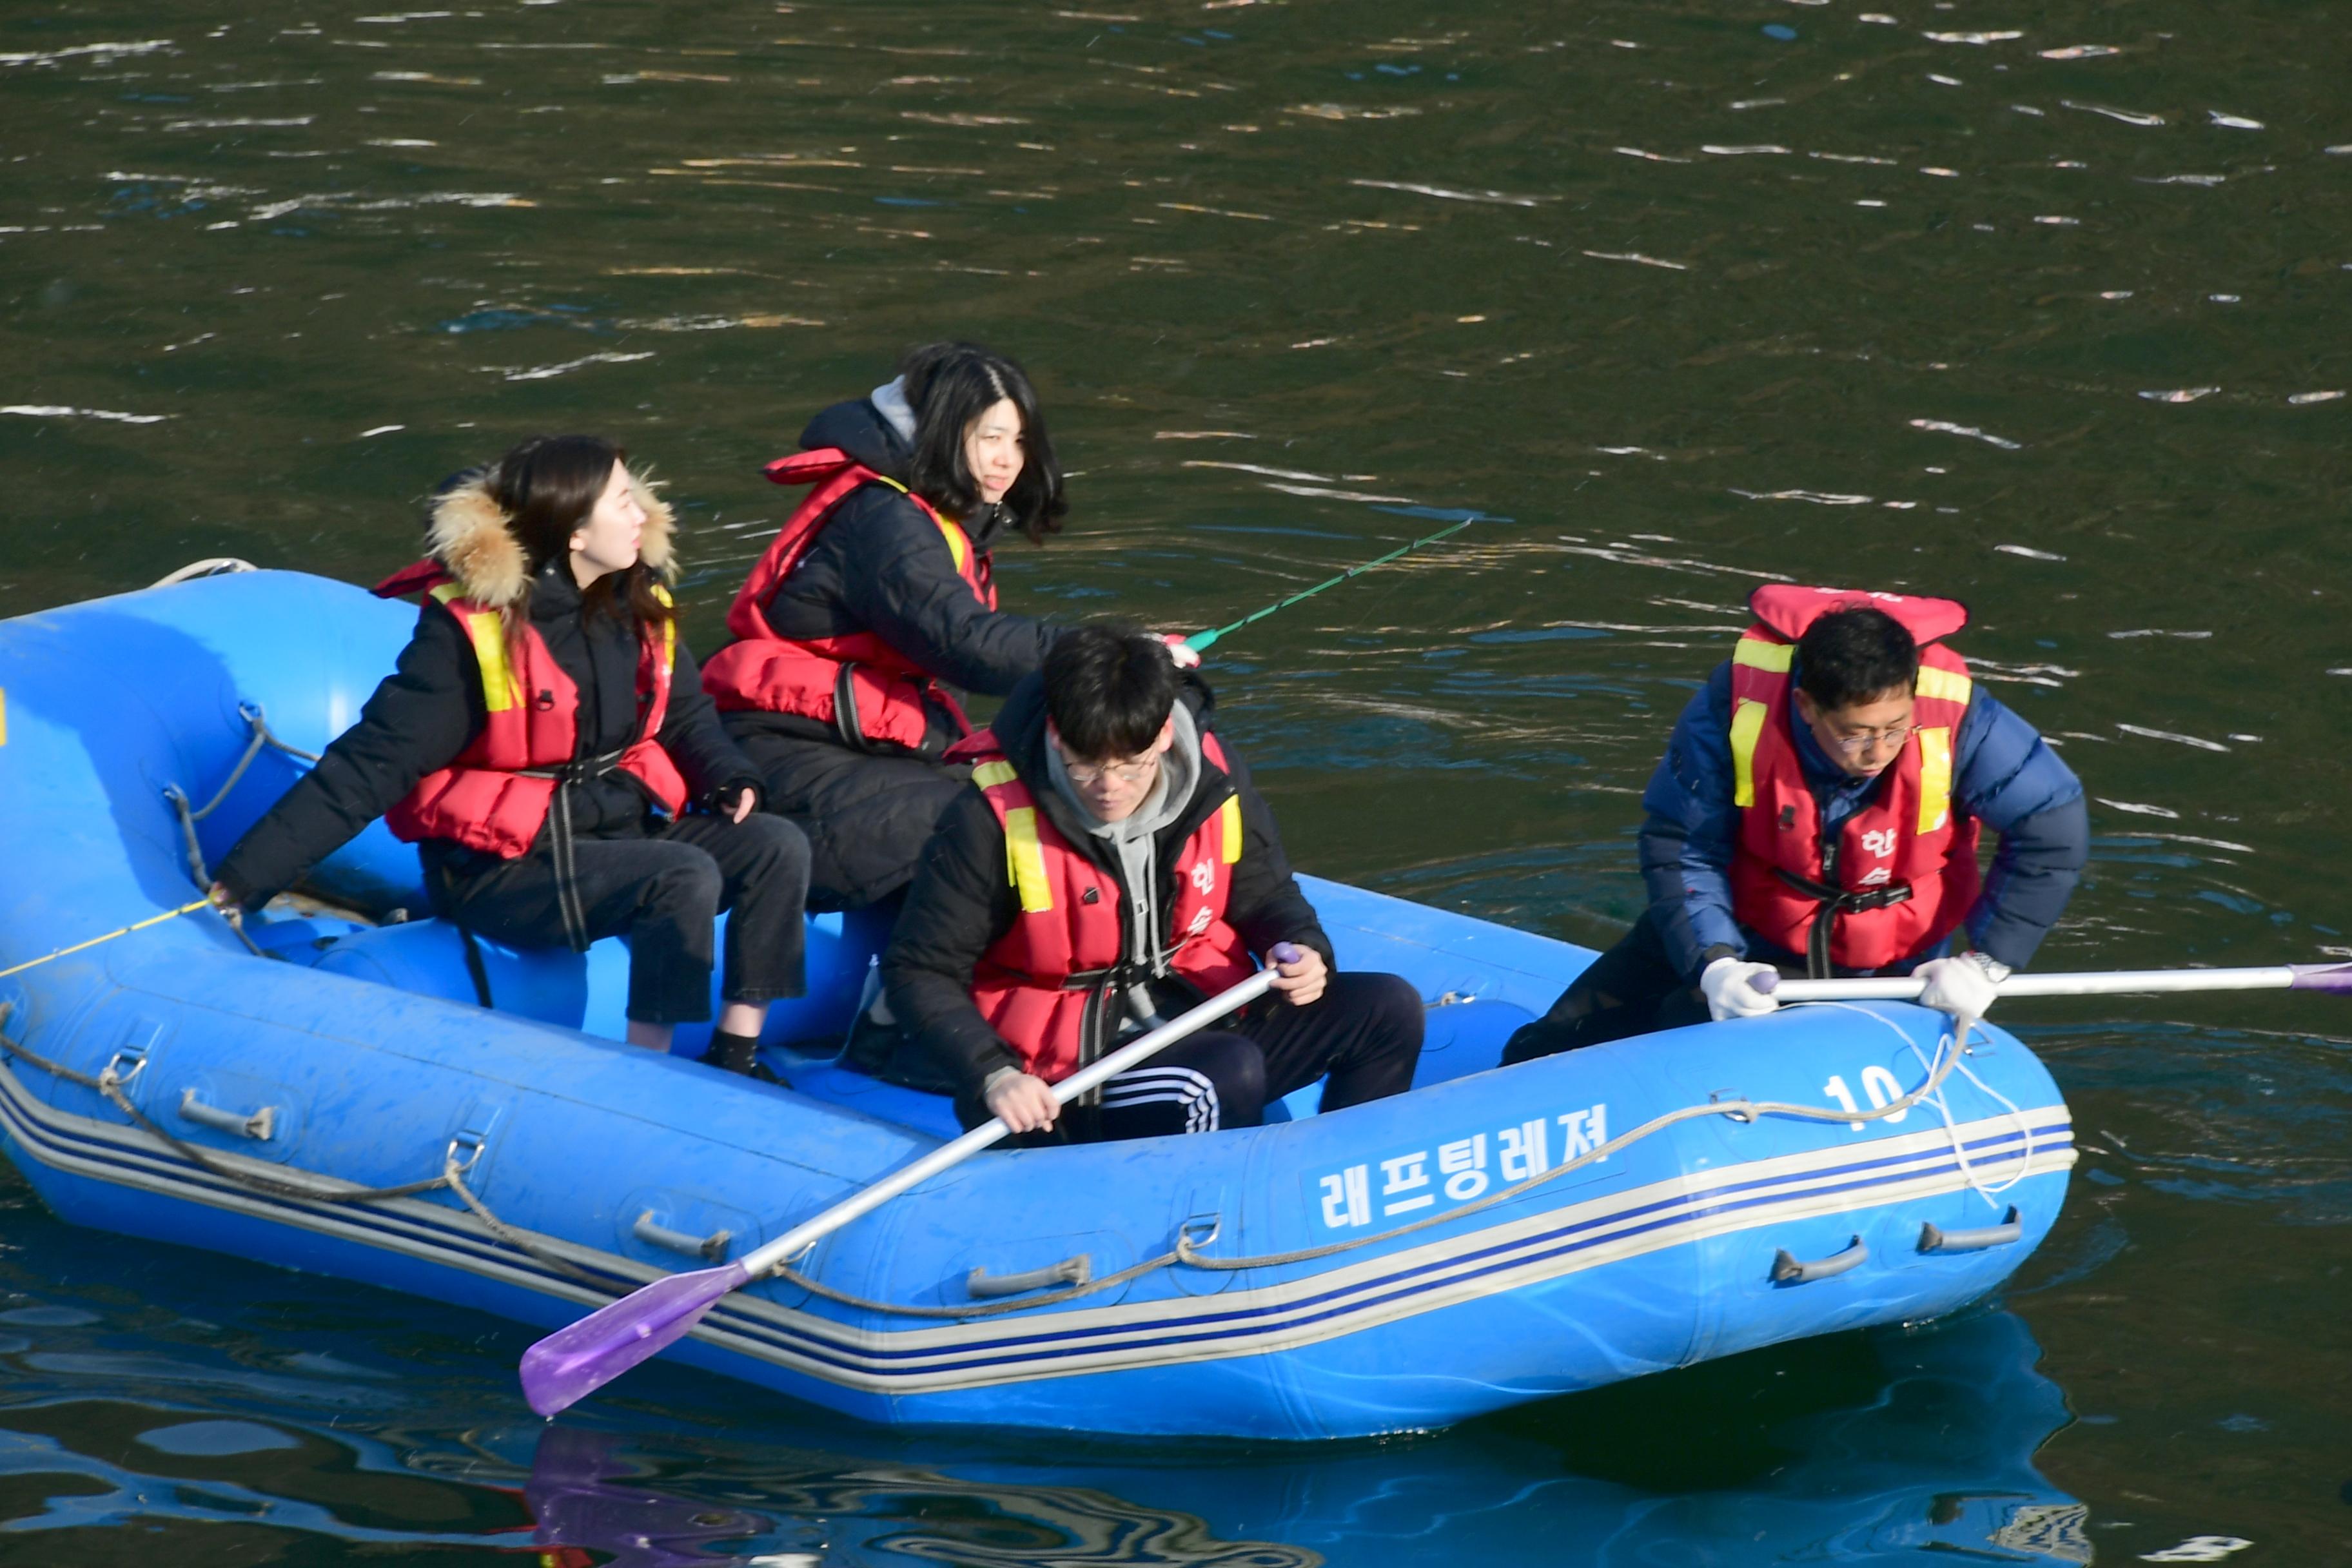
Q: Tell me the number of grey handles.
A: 5